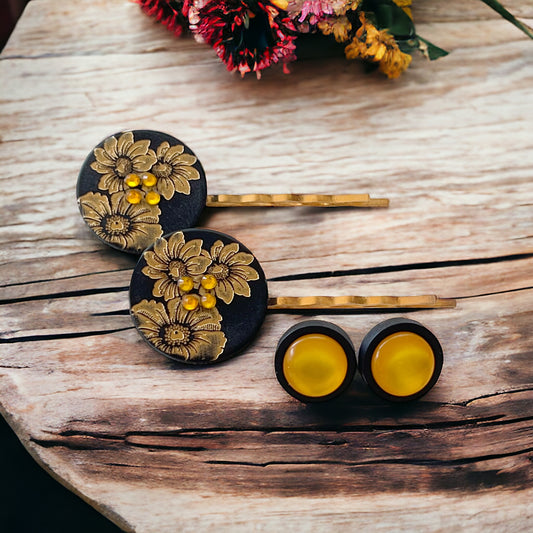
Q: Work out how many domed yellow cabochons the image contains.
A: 10